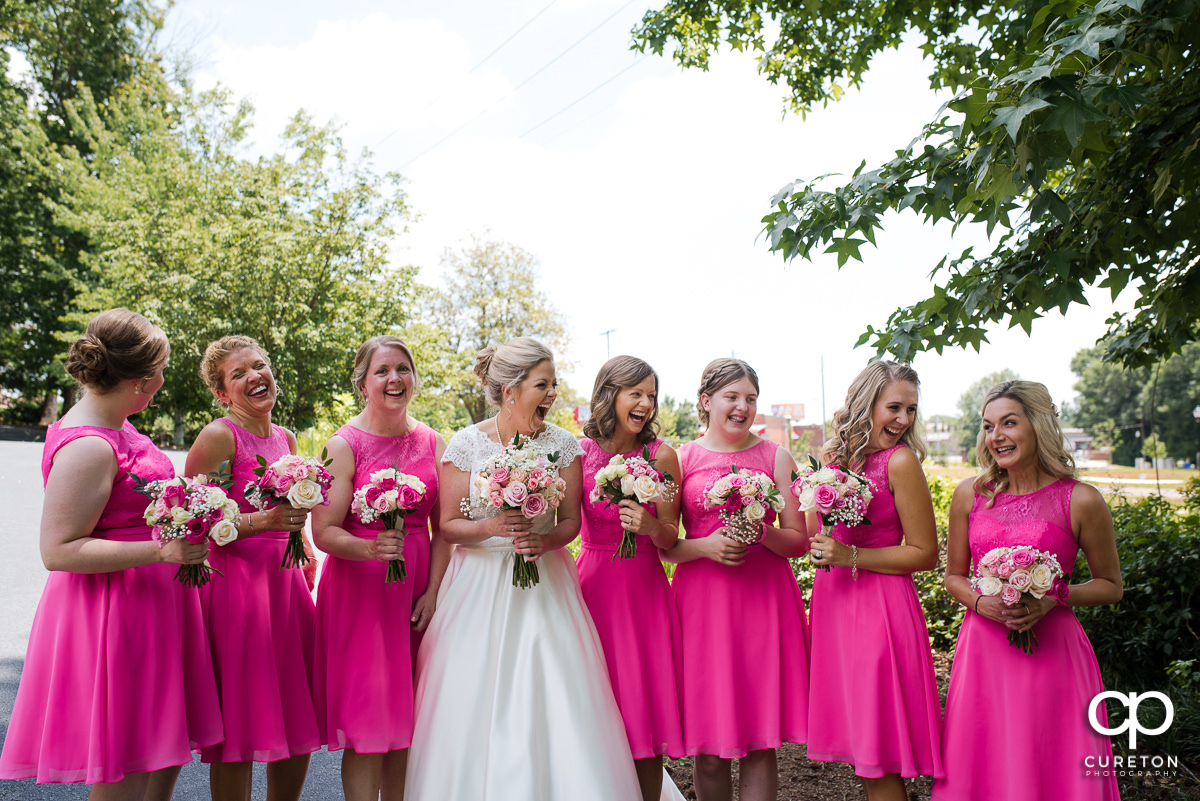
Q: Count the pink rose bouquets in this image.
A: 8